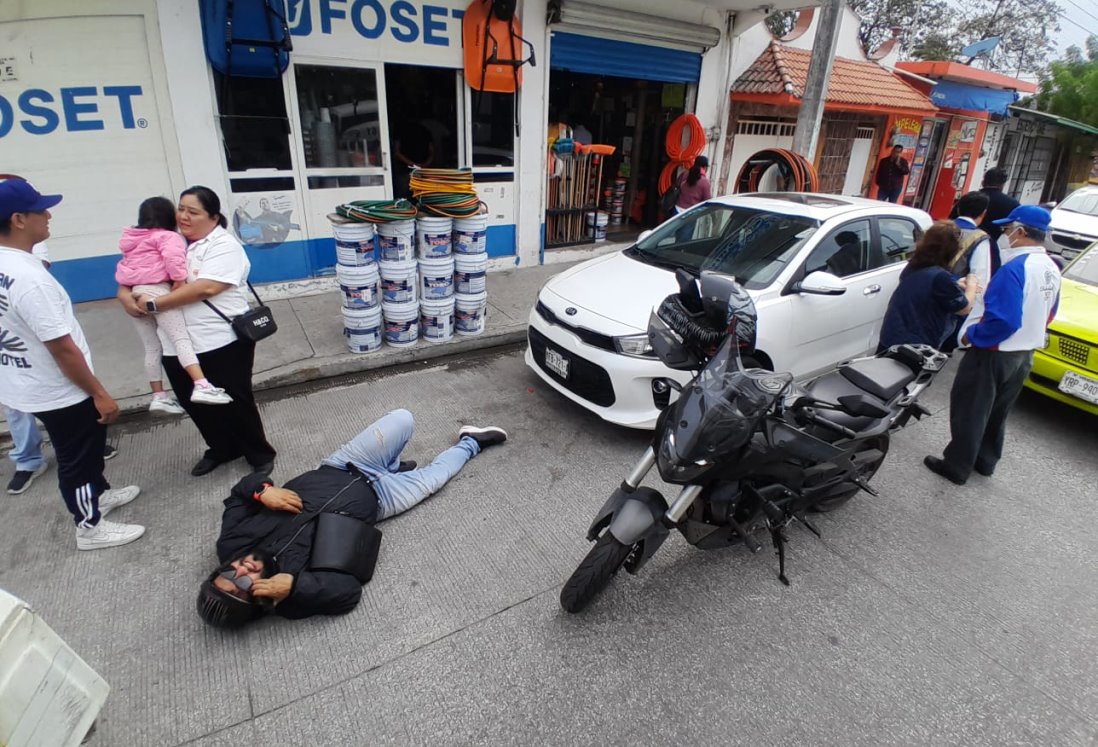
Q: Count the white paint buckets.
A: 12